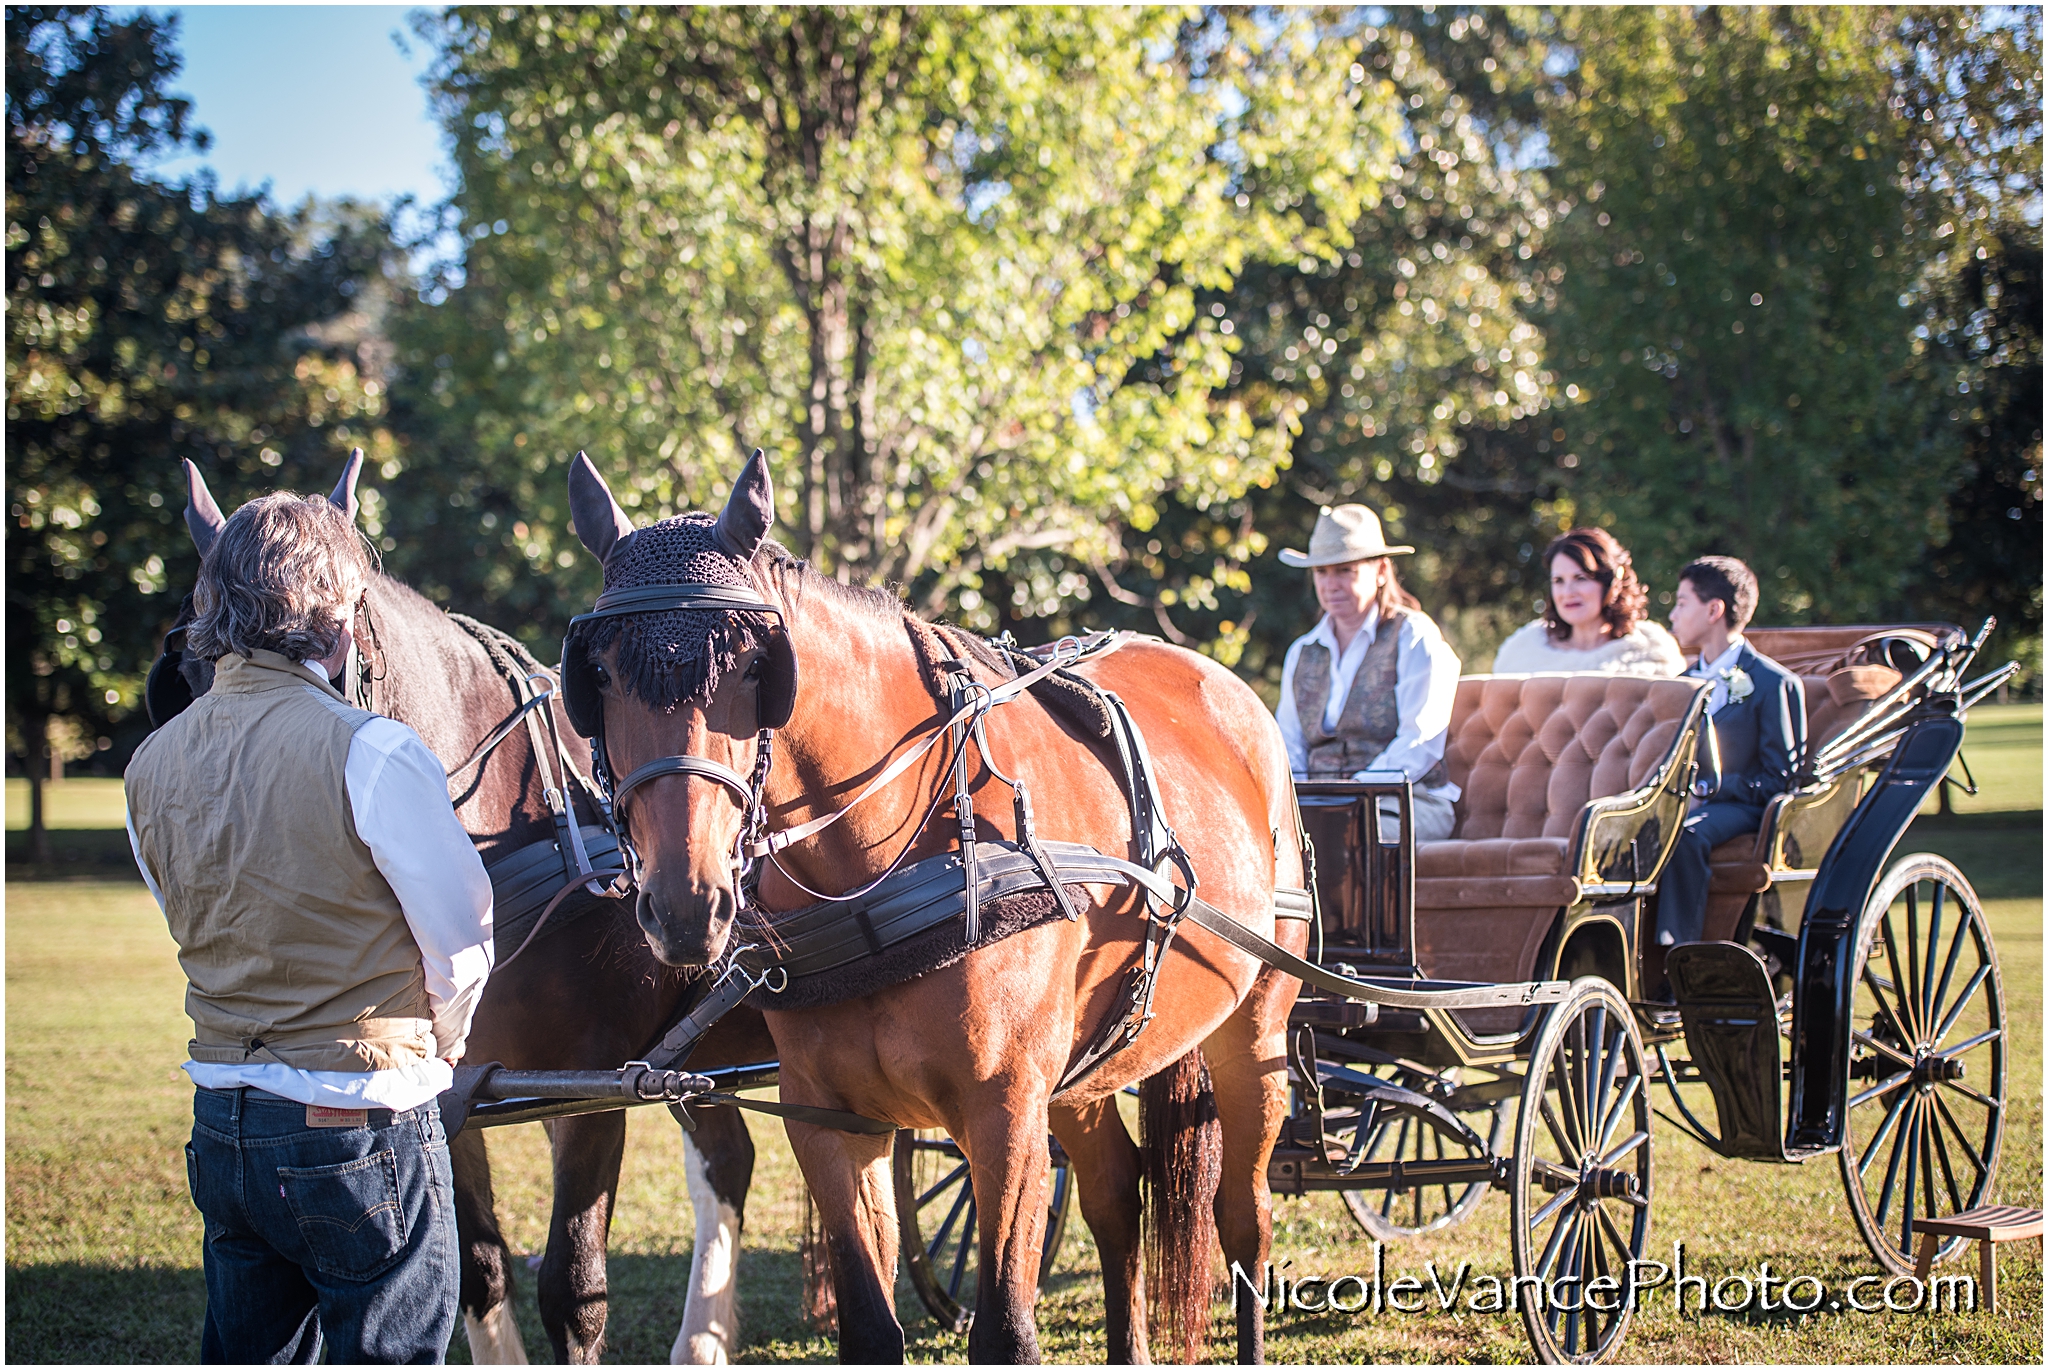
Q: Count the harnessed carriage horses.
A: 2